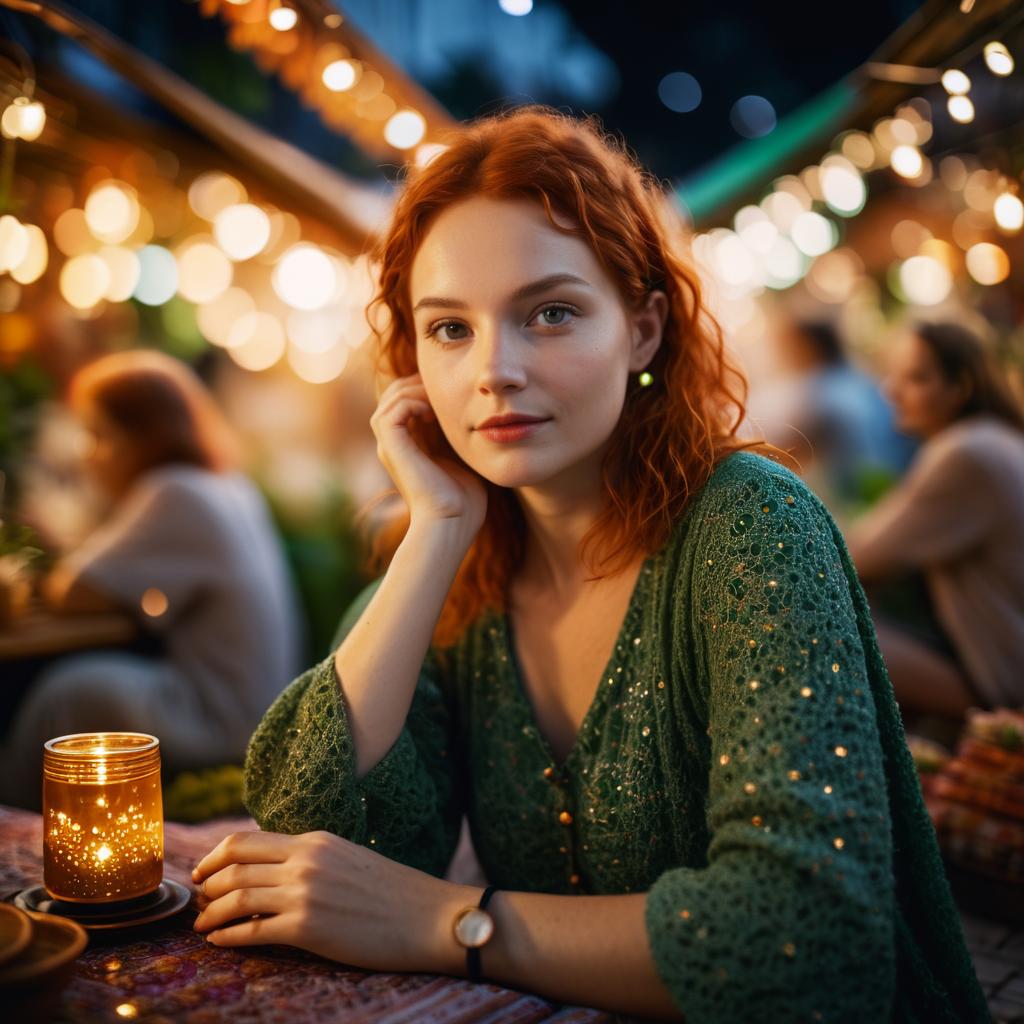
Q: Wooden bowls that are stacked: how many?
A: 2